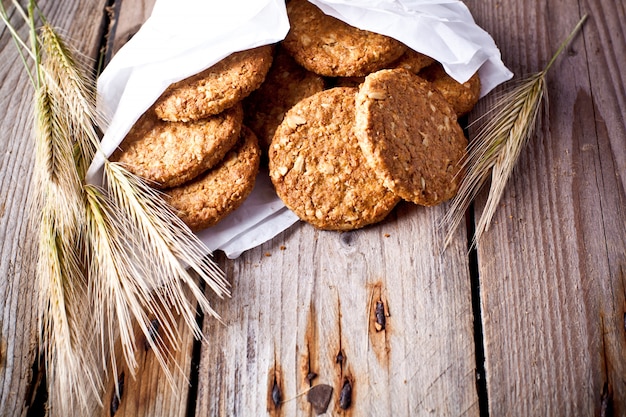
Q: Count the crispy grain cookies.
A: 9